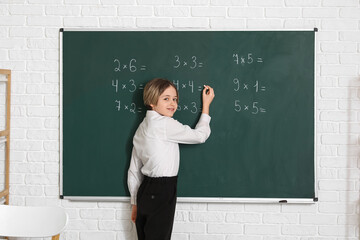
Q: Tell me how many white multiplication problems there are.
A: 9